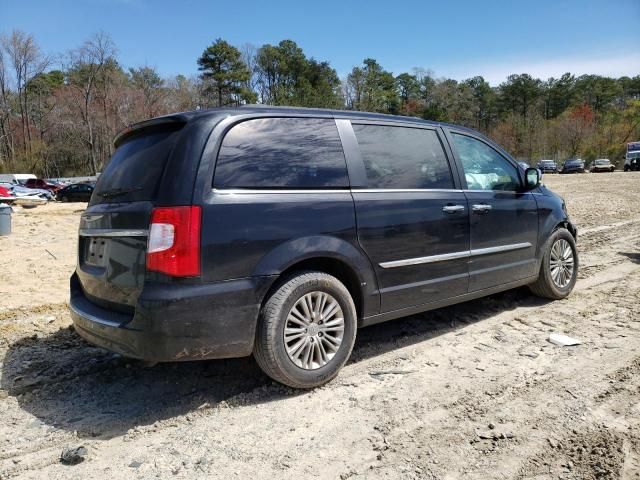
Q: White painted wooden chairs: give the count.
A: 0